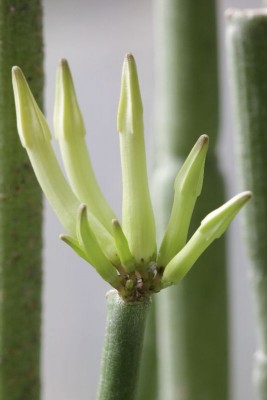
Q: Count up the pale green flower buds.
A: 8